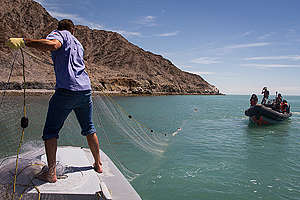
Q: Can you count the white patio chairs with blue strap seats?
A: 0